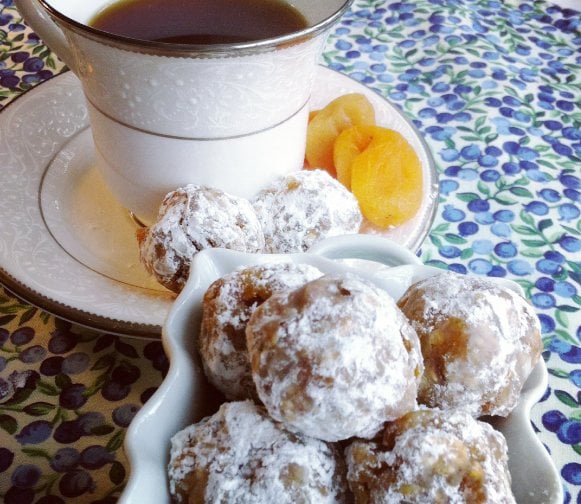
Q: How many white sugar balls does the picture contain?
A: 7